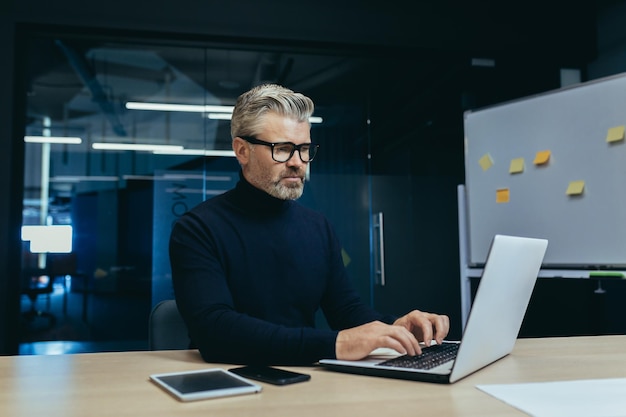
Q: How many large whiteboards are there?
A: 1